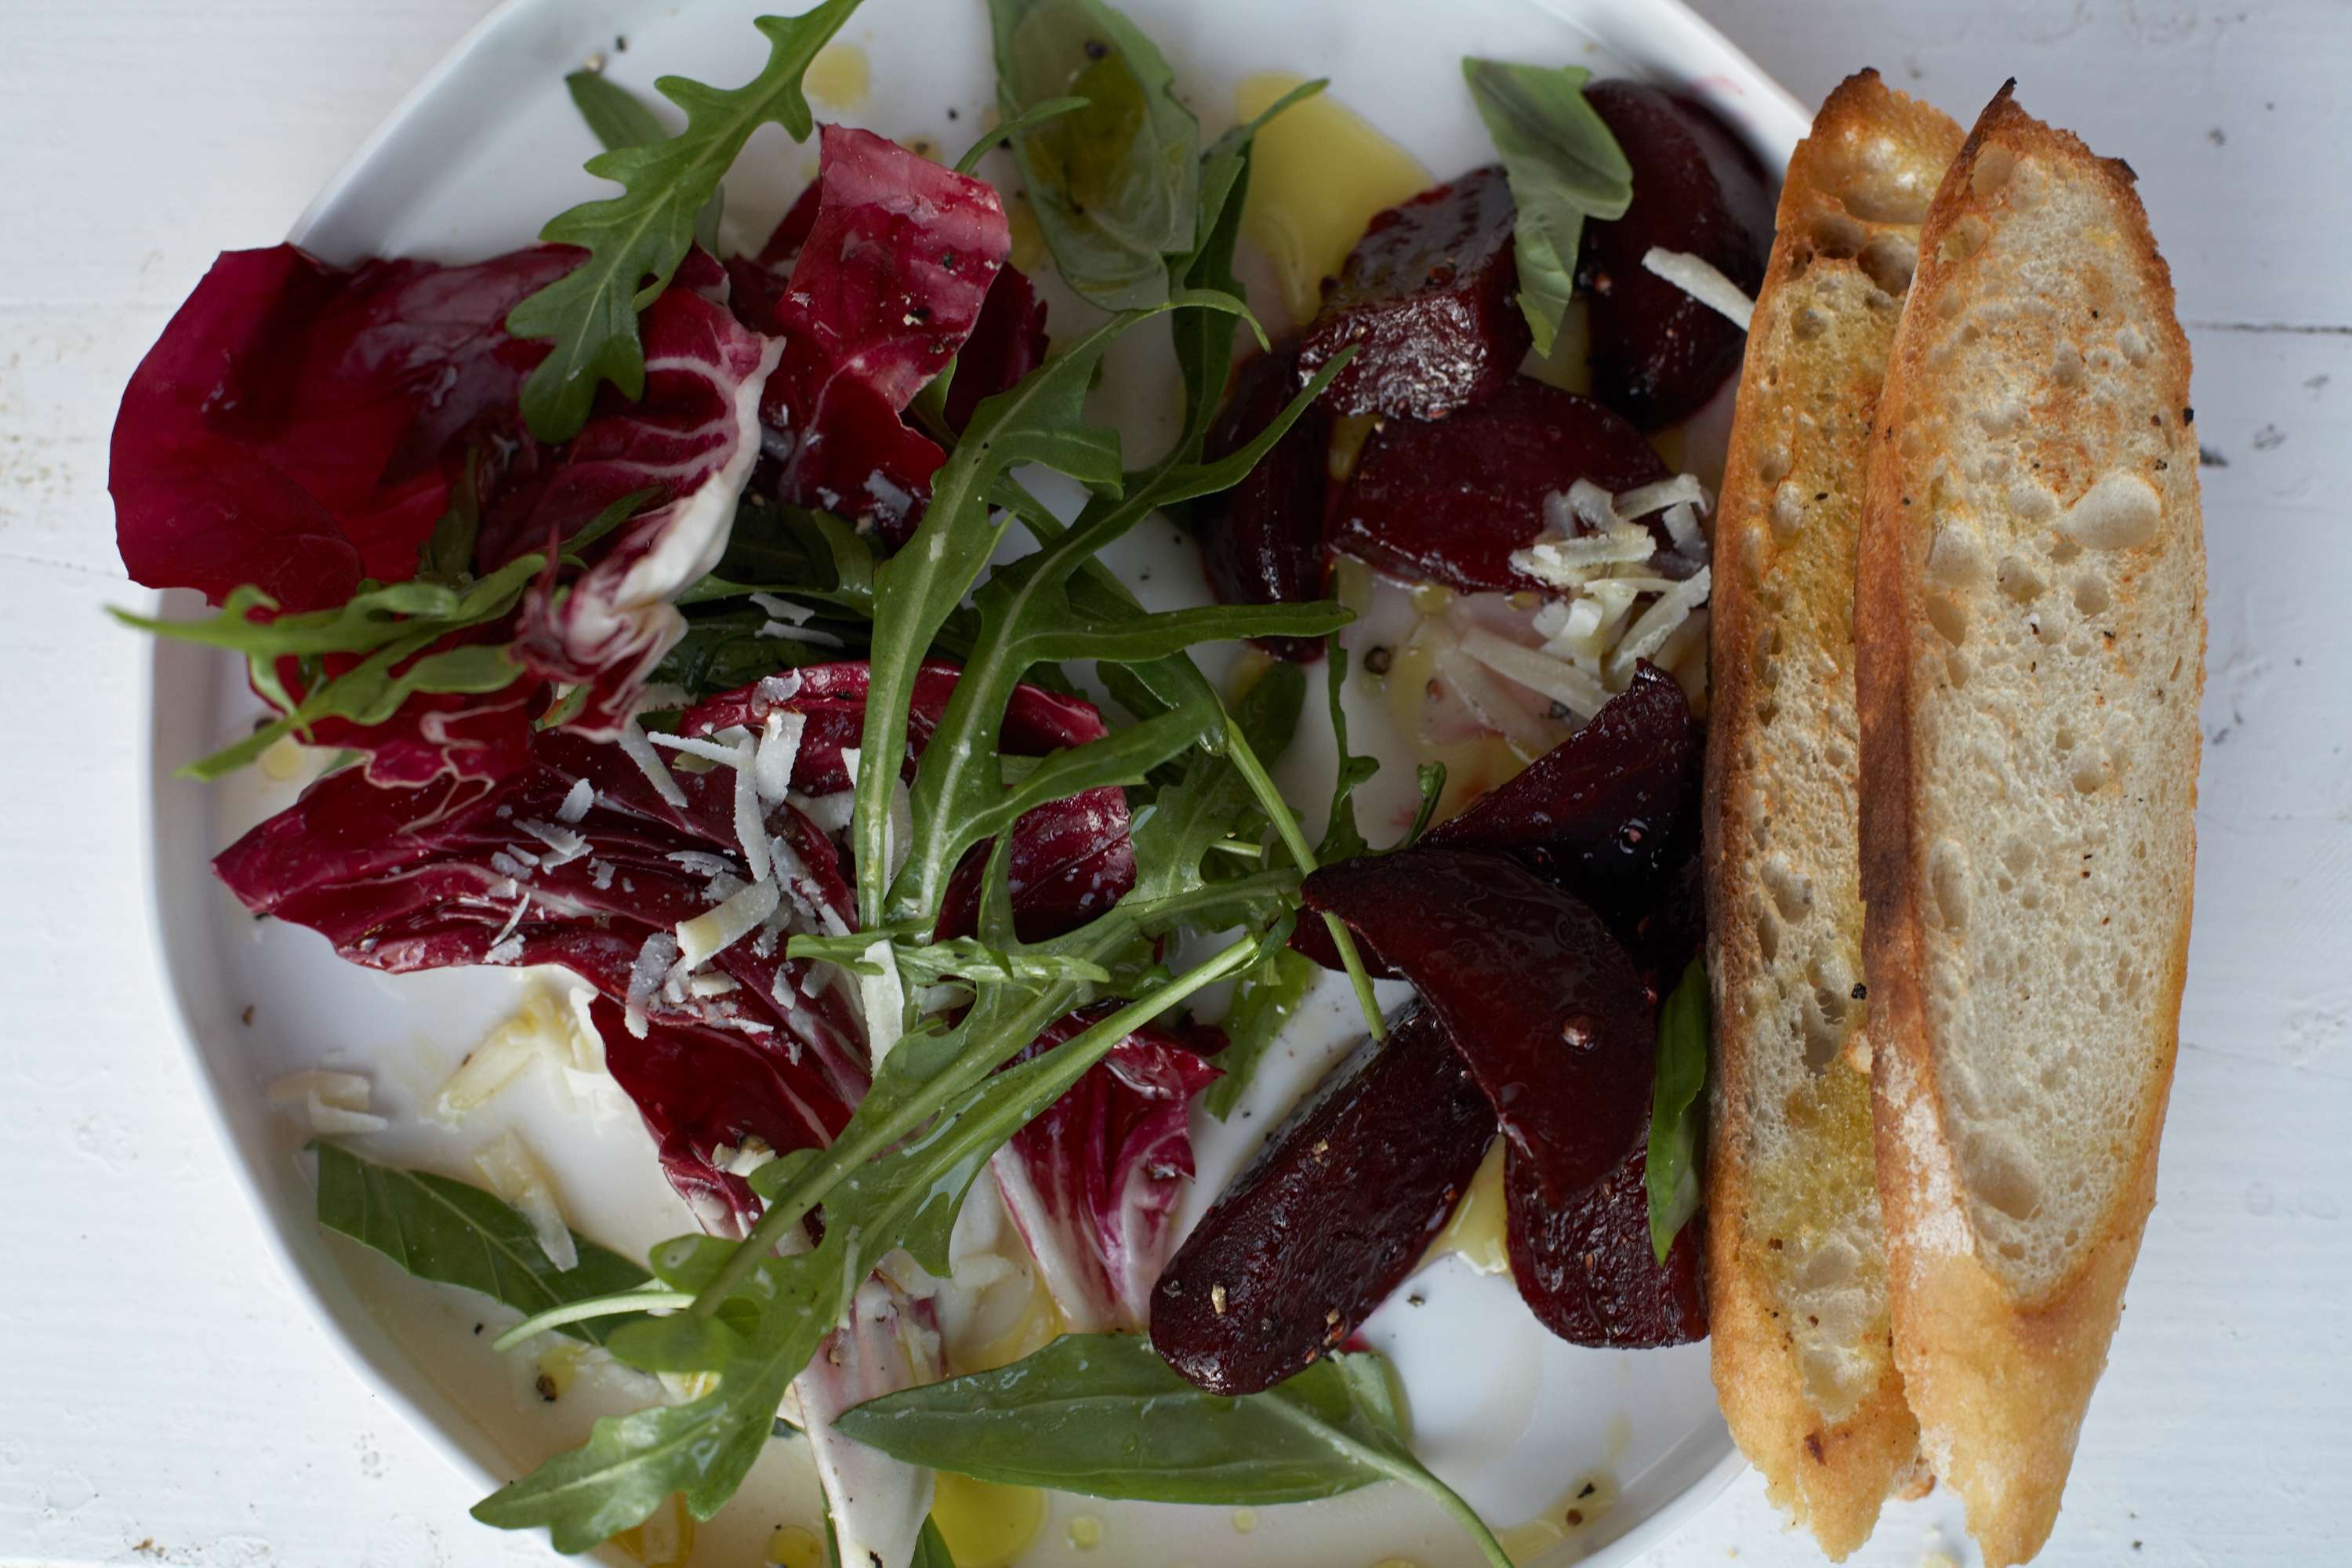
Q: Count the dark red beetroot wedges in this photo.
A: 8